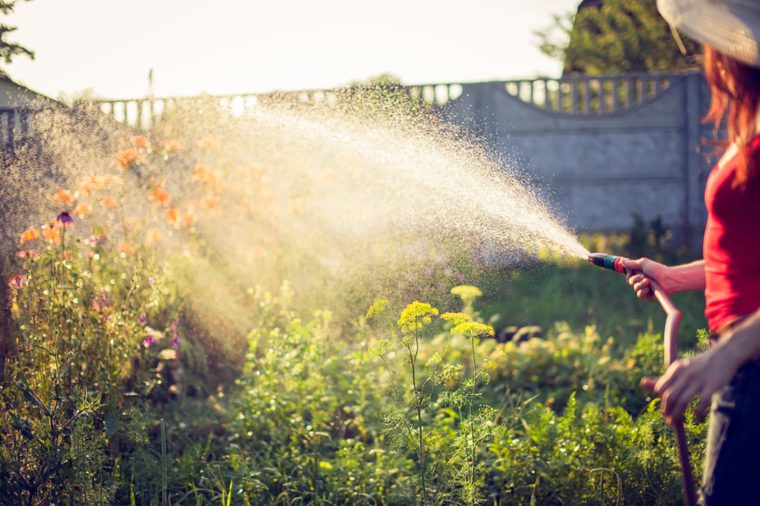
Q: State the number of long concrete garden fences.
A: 1